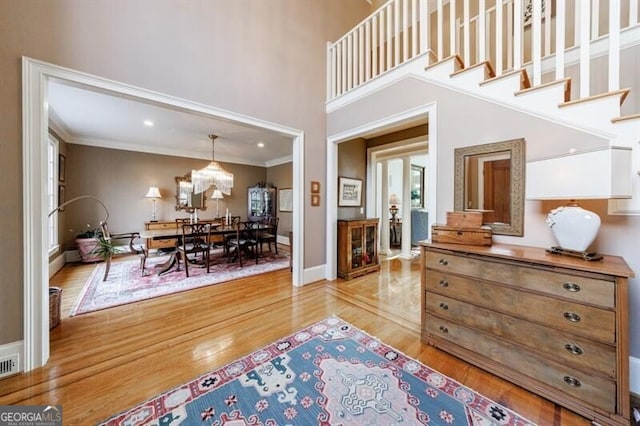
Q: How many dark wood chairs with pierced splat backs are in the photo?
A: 6